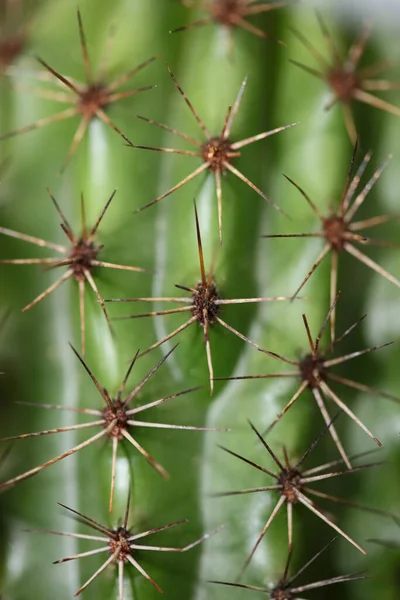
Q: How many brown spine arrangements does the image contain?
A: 13